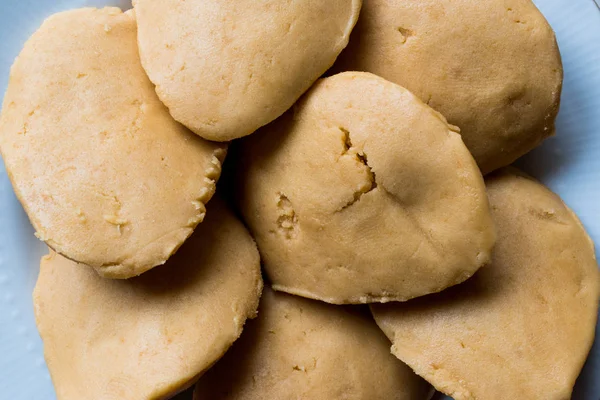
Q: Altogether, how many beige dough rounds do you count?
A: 7